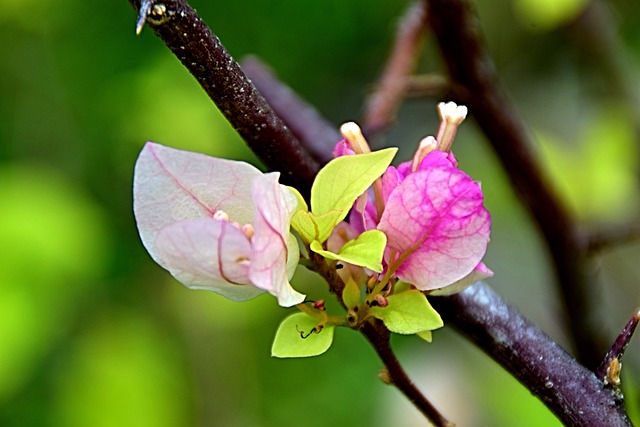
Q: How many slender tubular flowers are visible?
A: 3